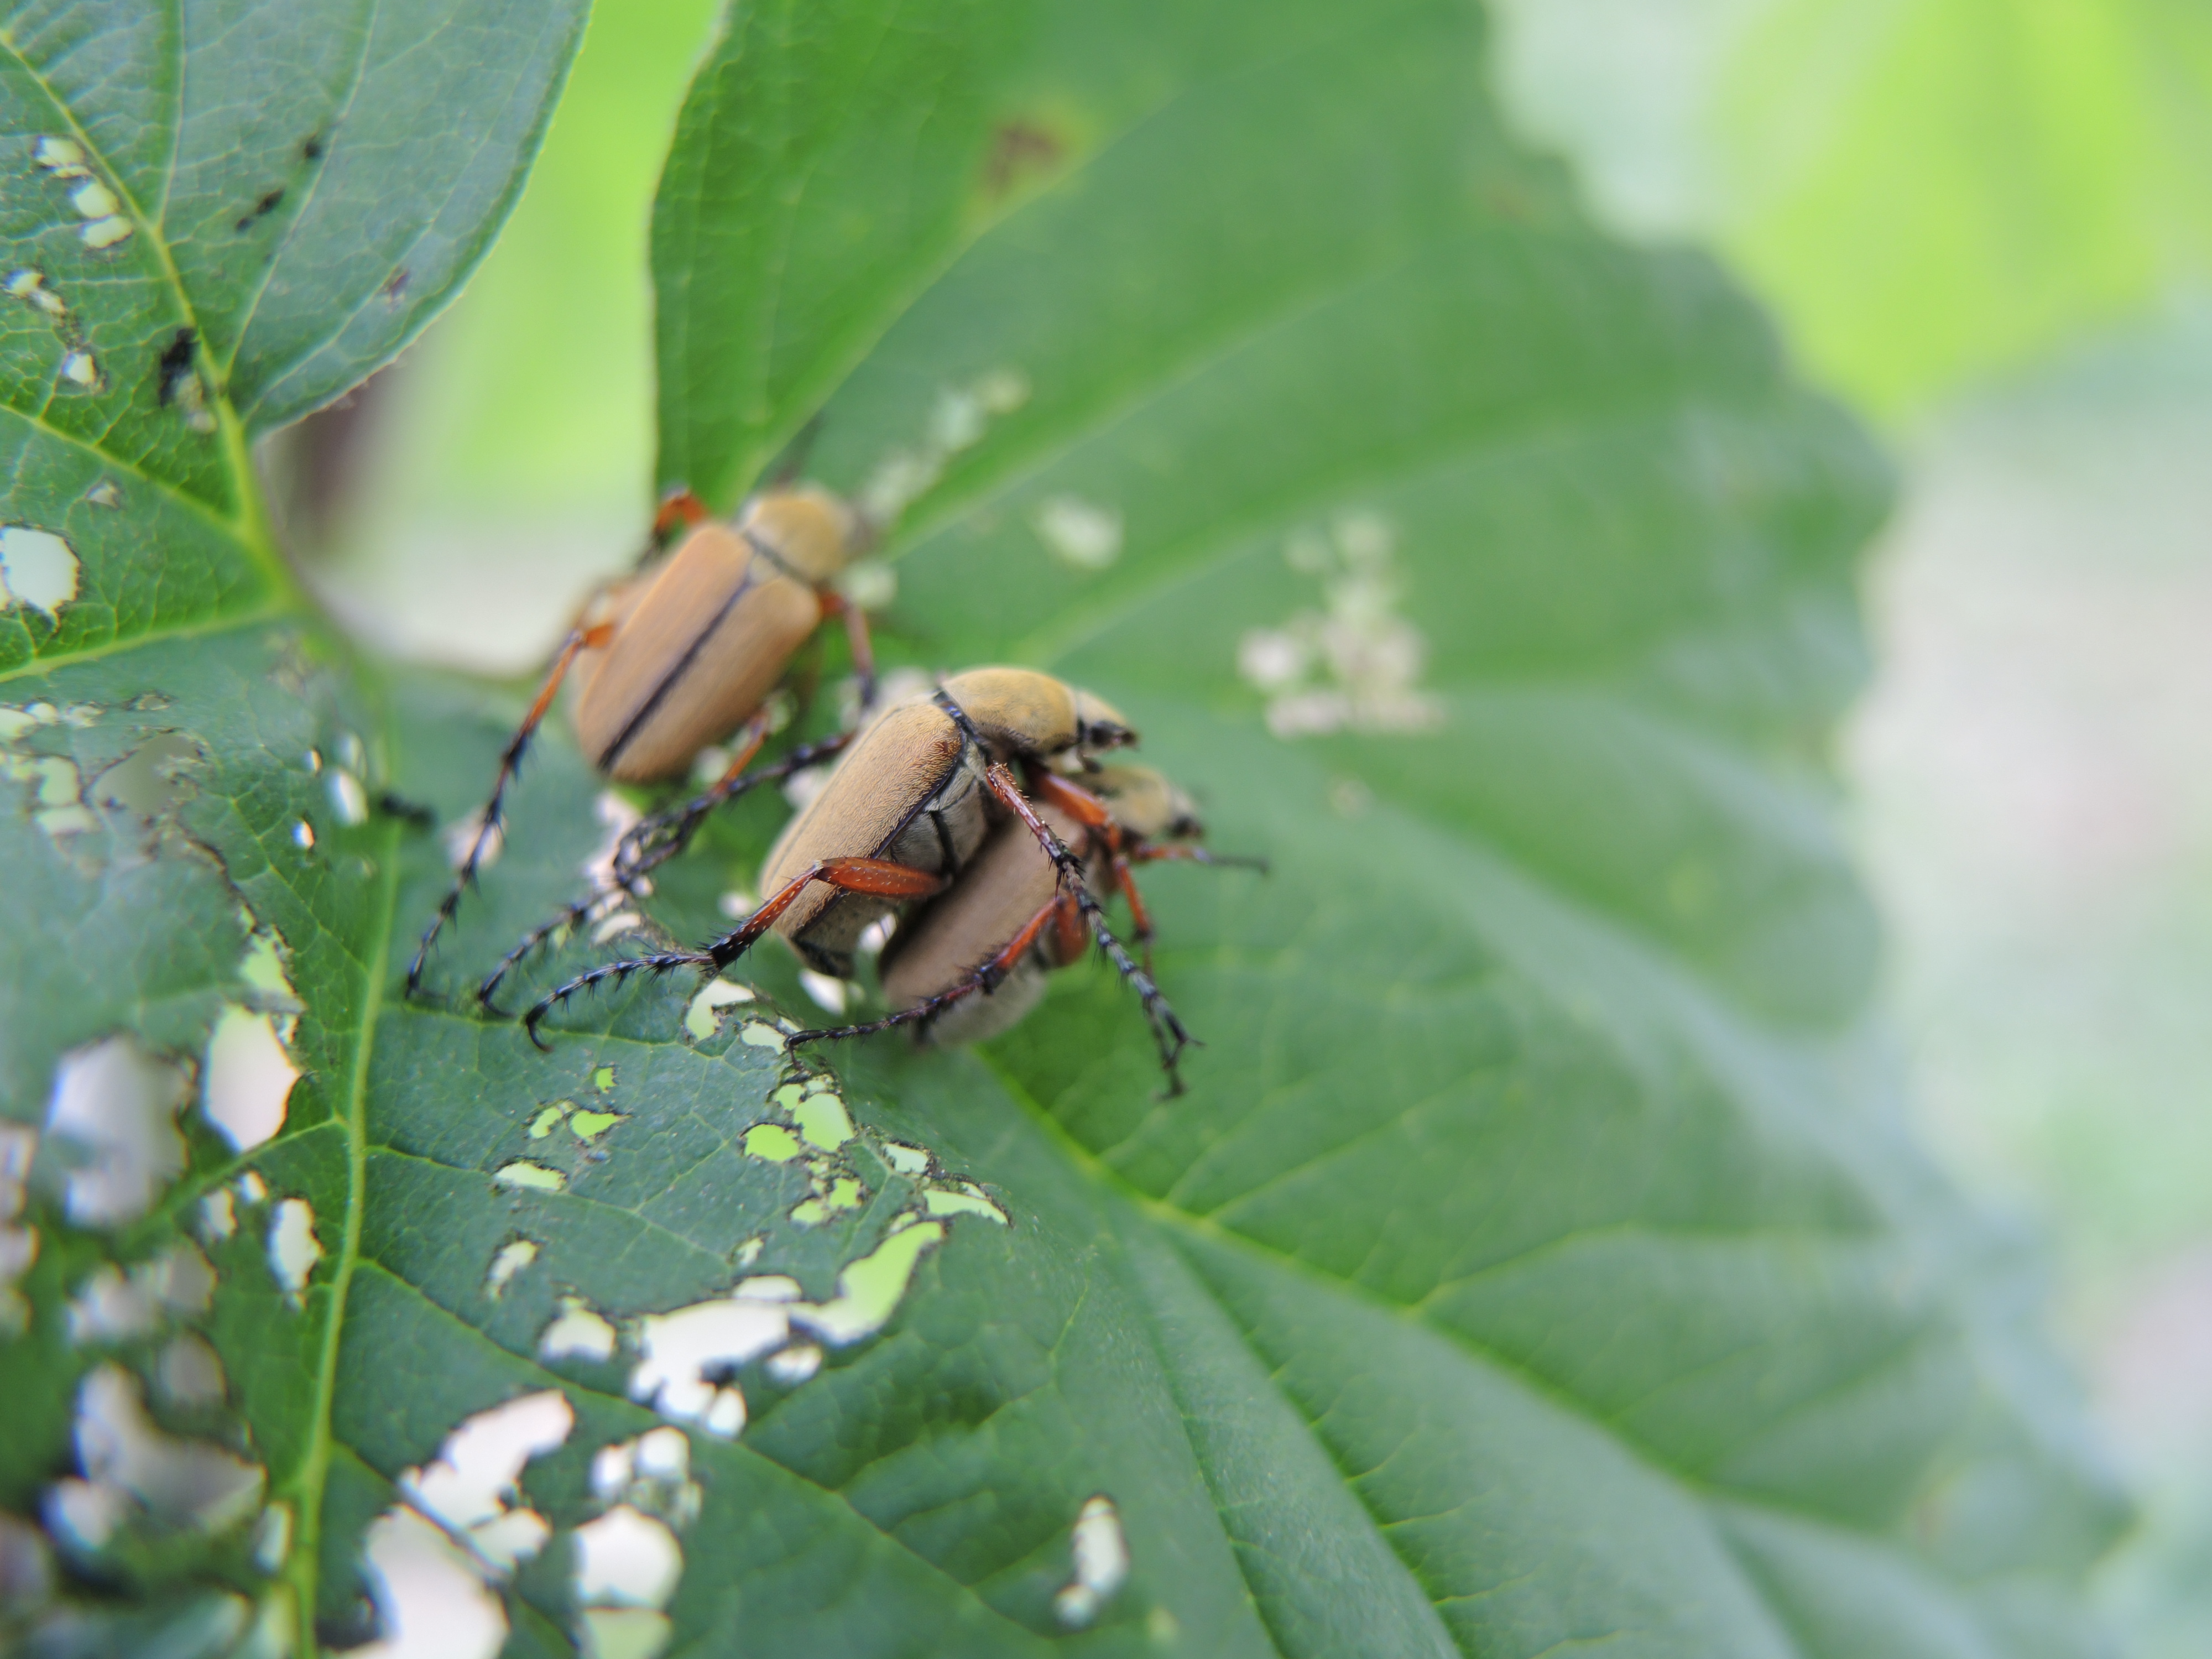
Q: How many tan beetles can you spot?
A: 3